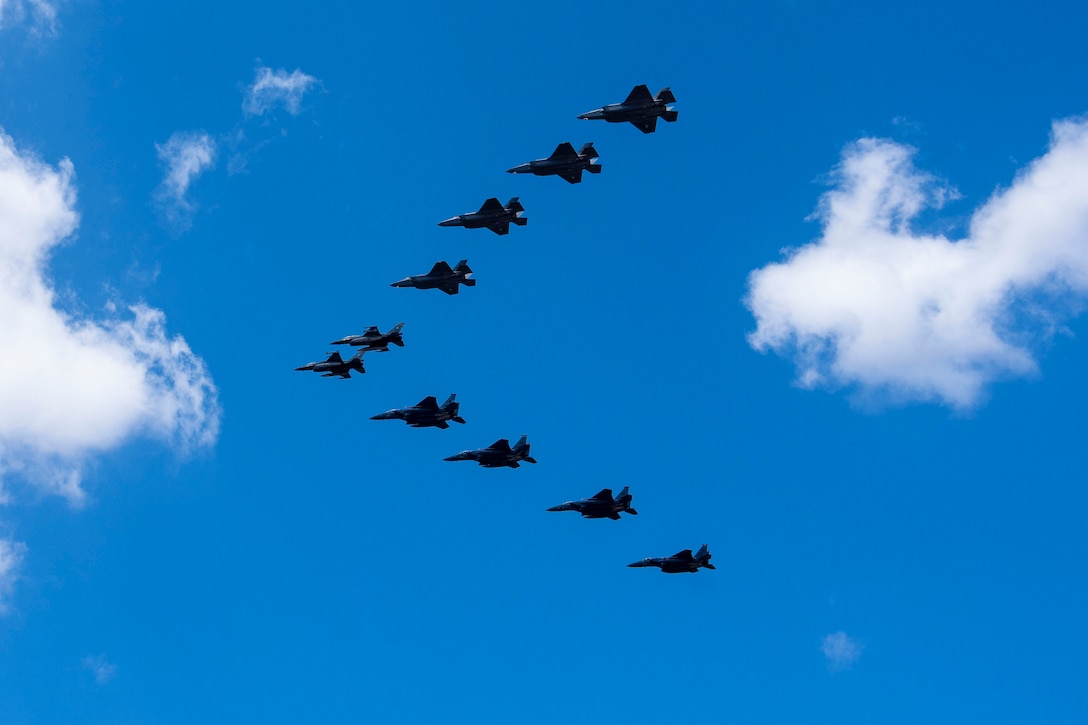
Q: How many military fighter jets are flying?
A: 10